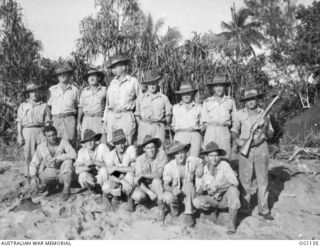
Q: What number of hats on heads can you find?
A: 13